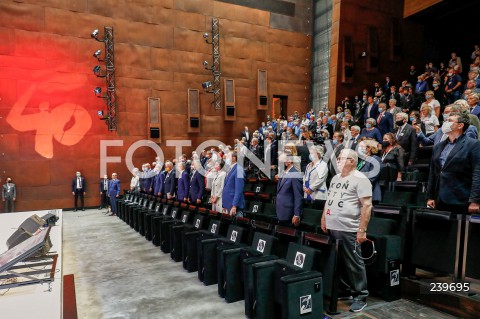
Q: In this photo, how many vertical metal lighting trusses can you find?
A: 2